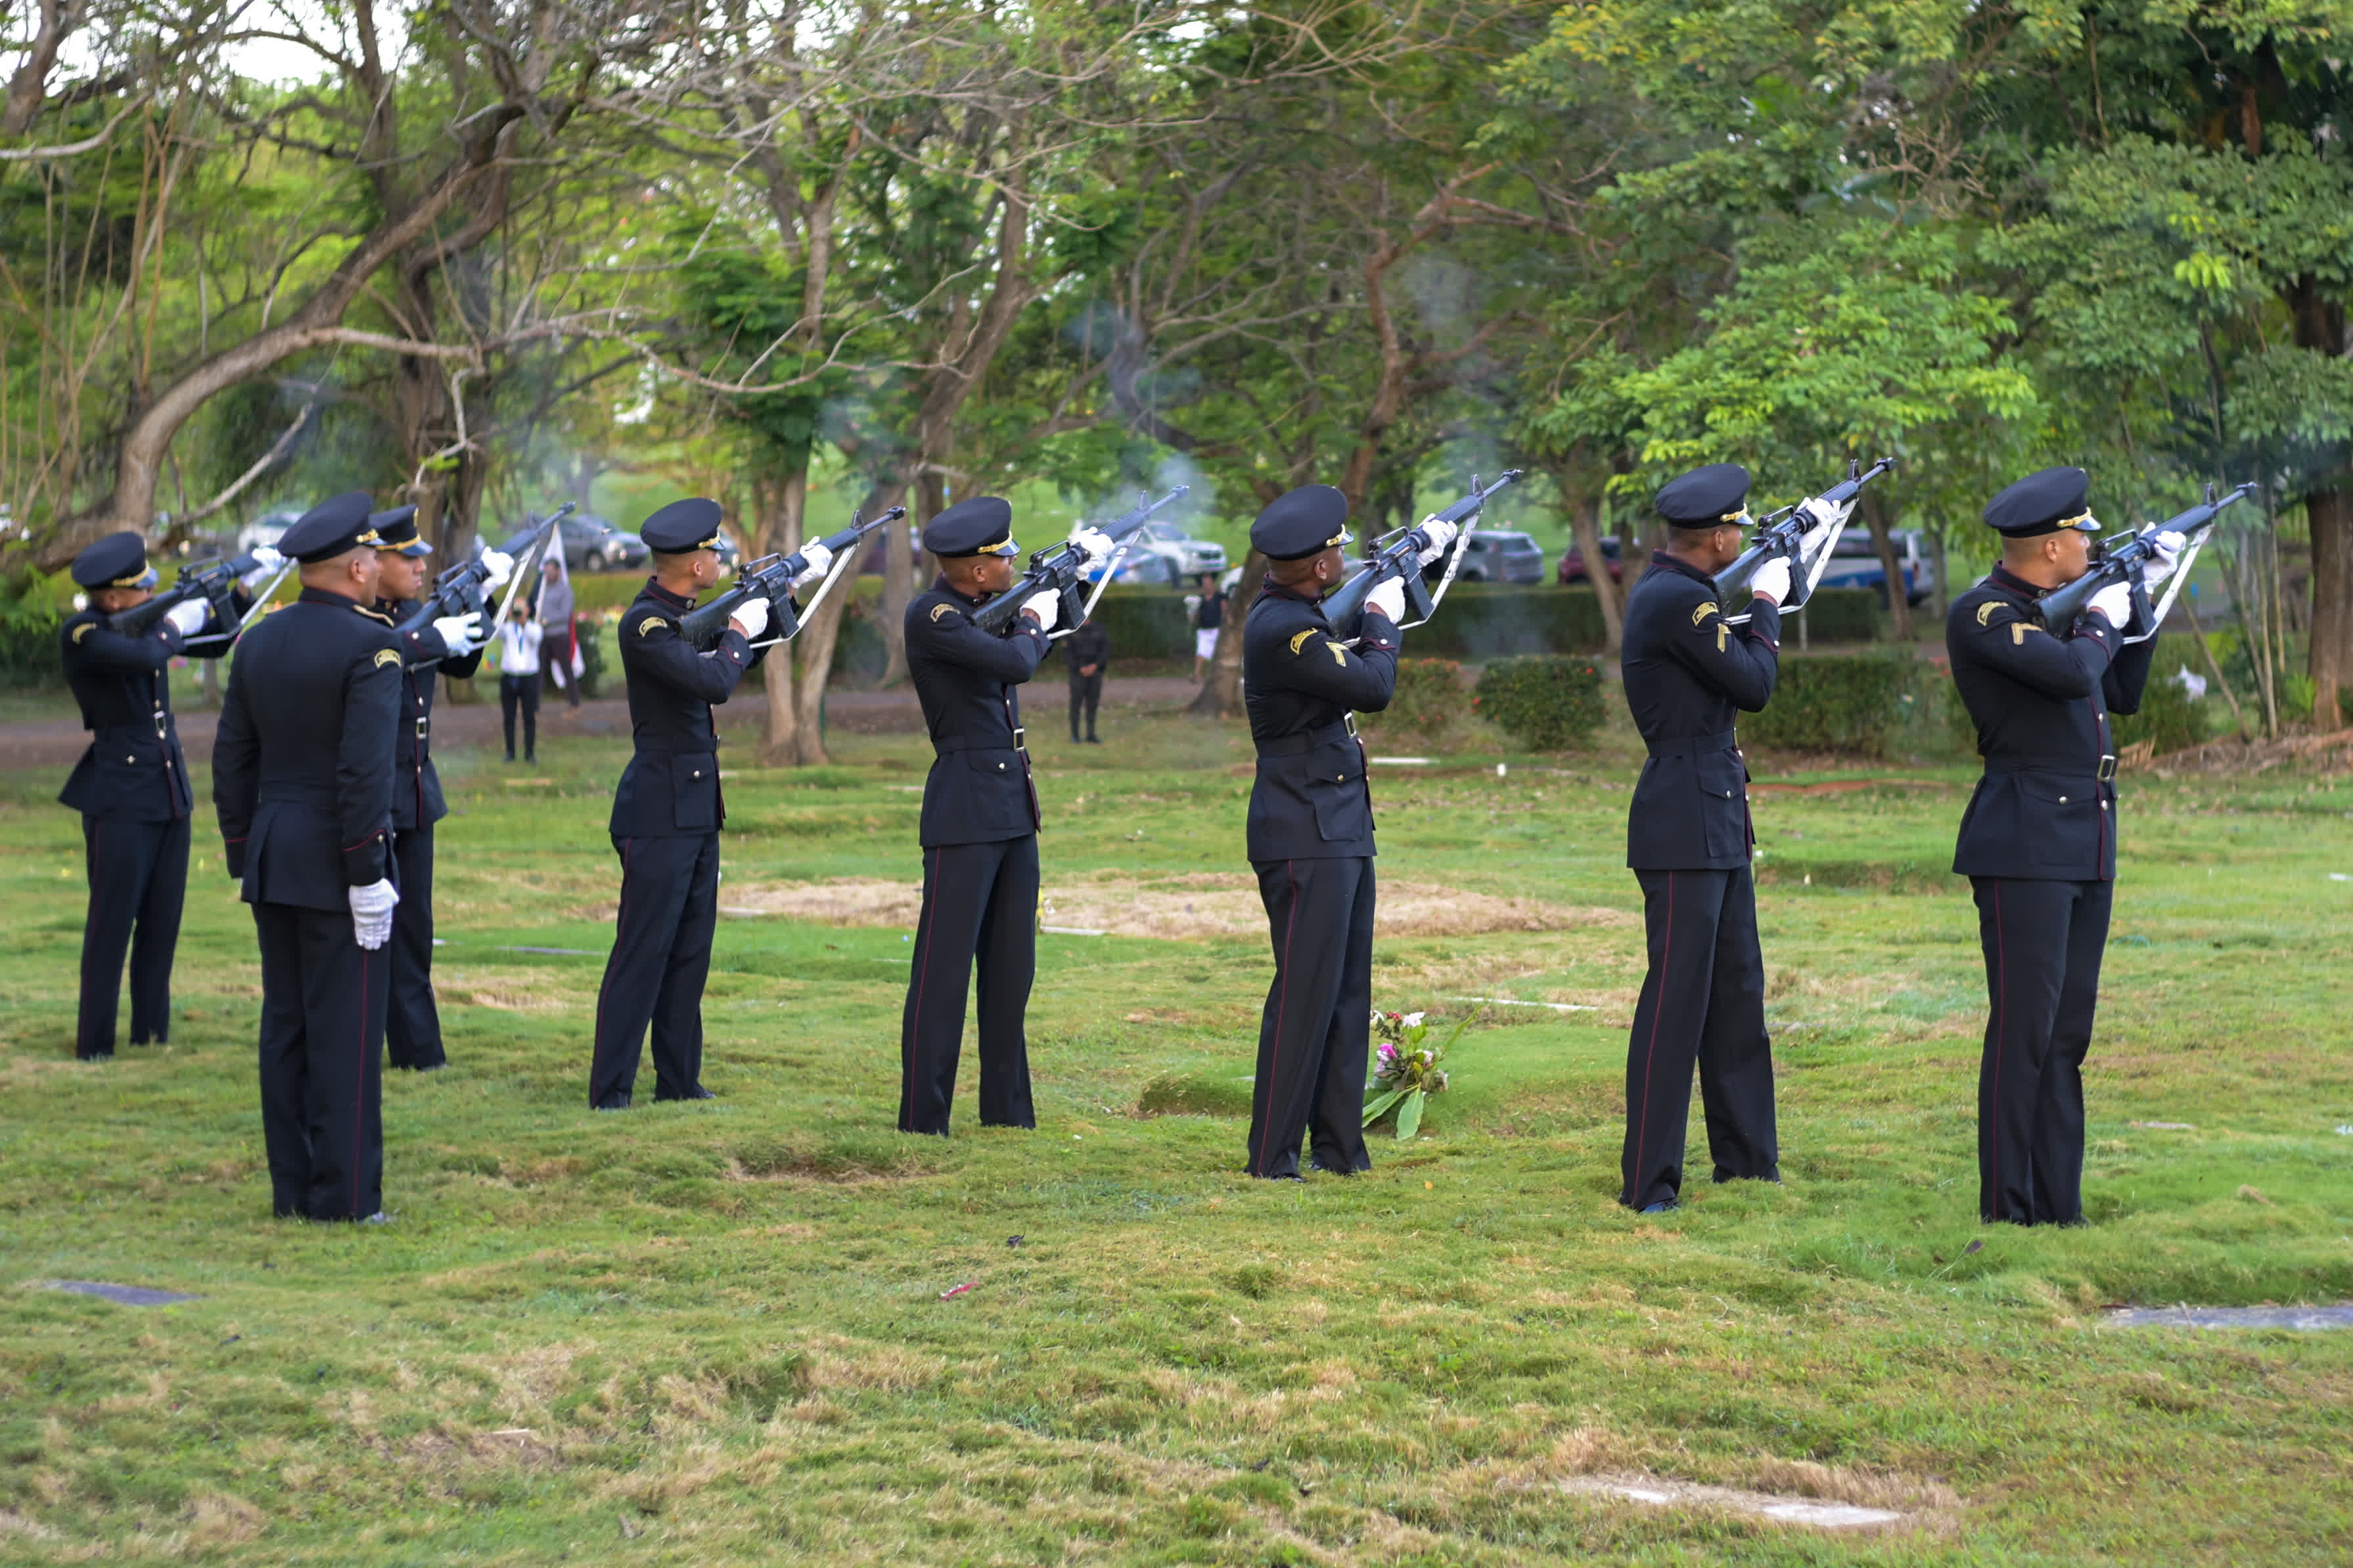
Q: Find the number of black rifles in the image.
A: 7